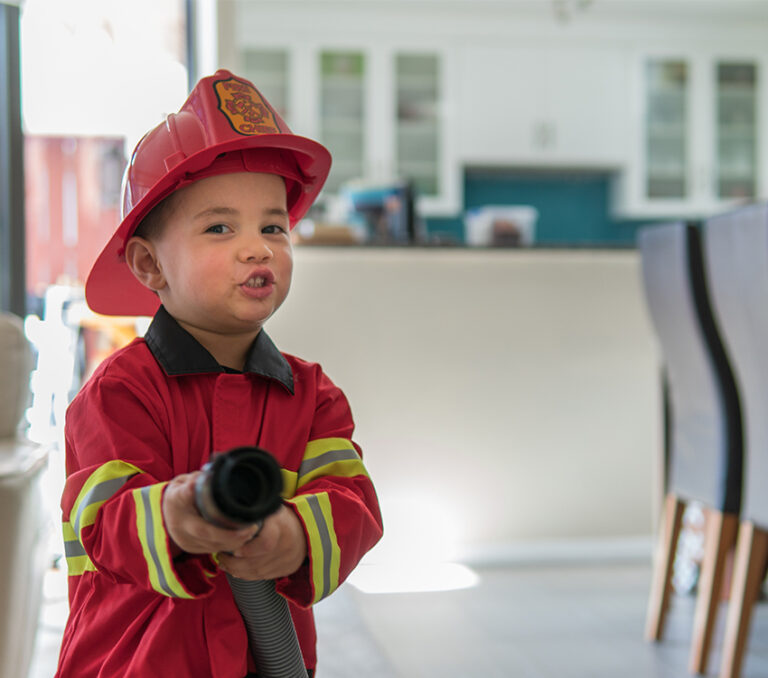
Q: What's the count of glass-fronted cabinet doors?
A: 5